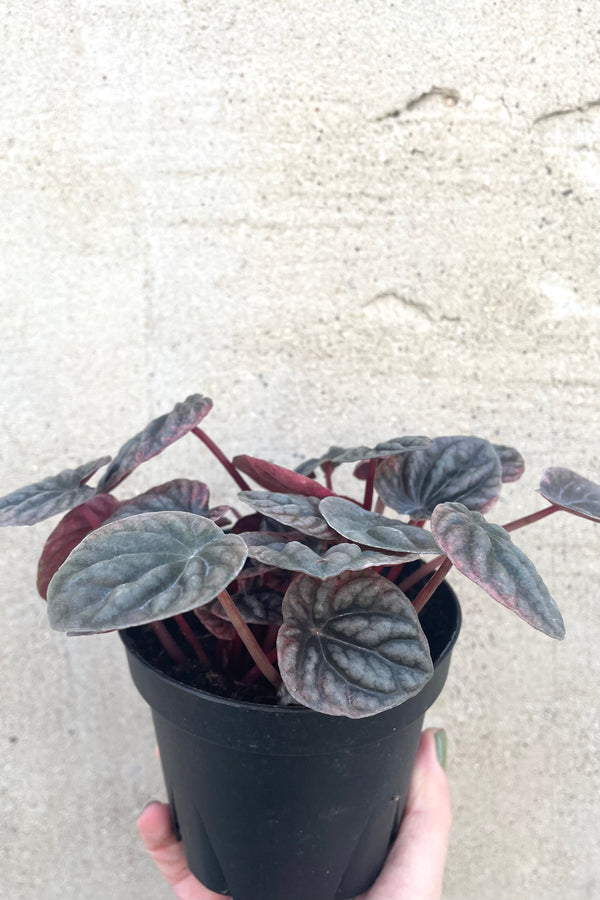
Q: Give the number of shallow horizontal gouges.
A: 3